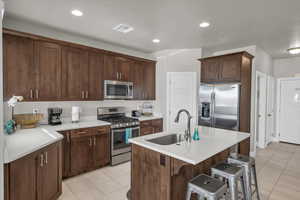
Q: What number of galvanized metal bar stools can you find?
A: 3